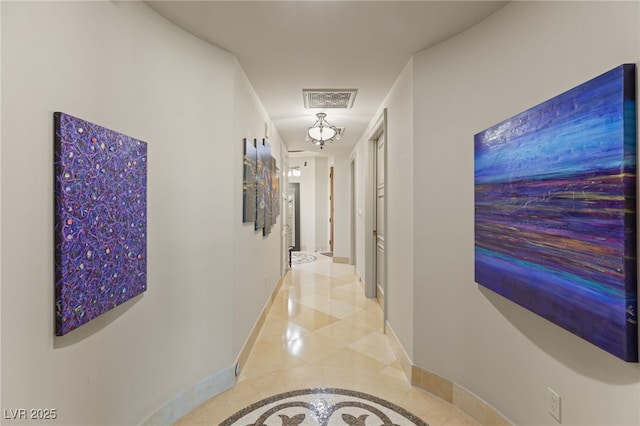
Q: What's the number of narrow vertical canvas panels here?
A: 5